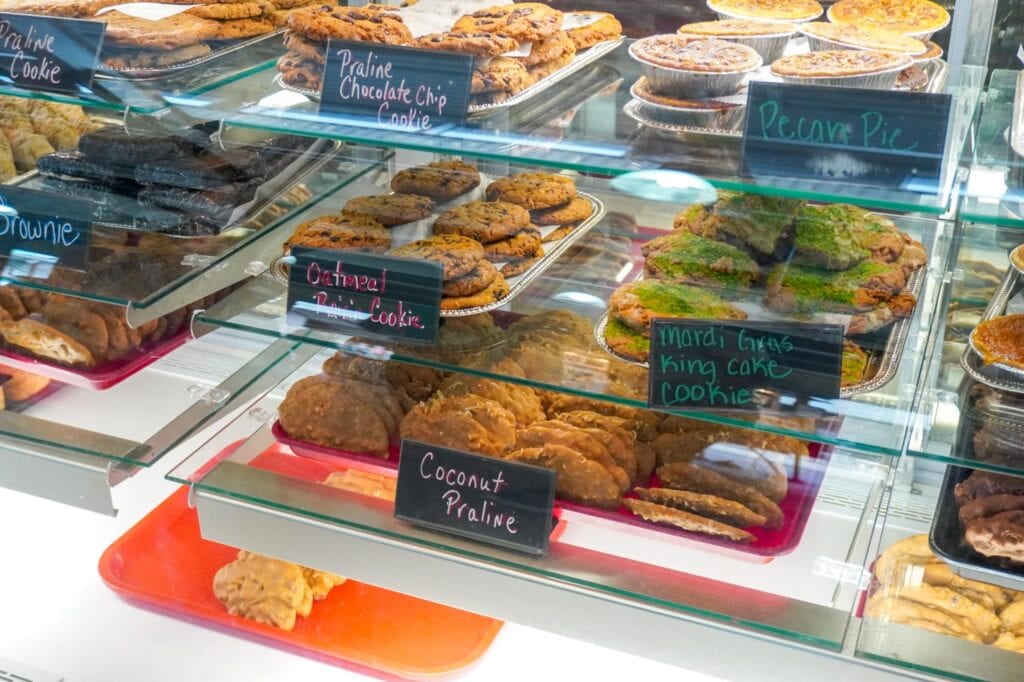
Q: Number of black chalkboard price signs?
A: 7